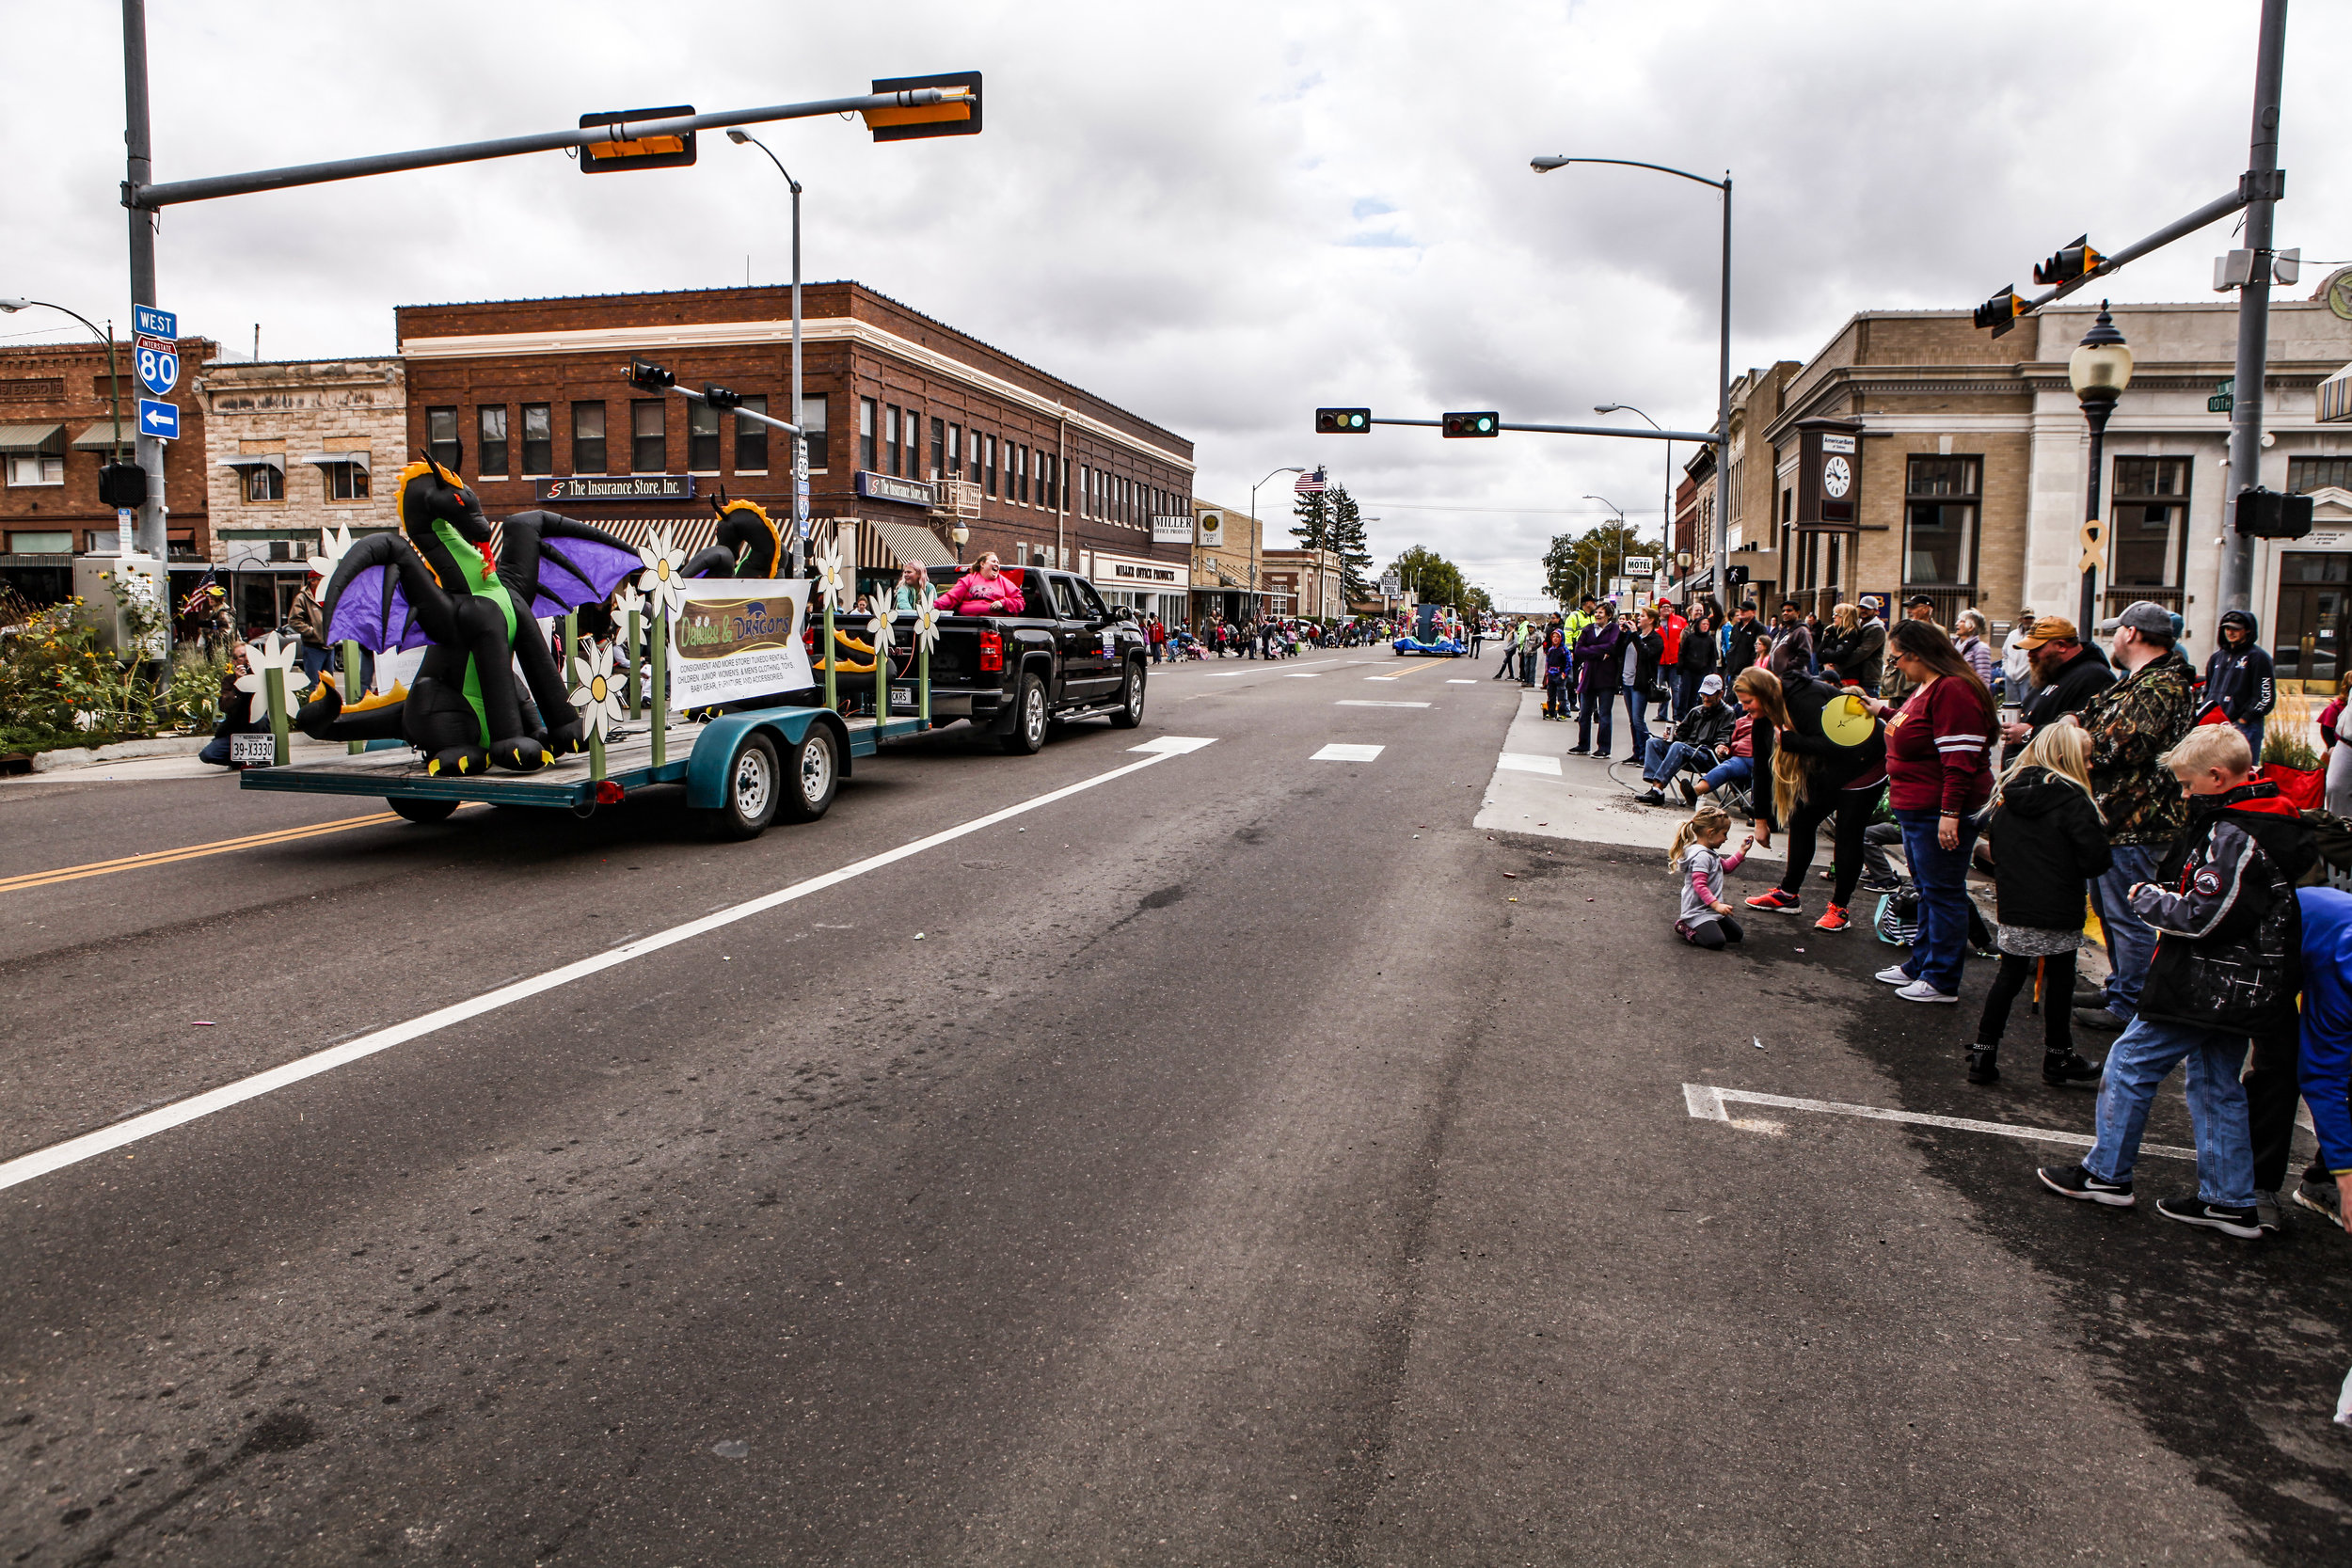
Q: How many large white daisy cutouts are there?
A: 8